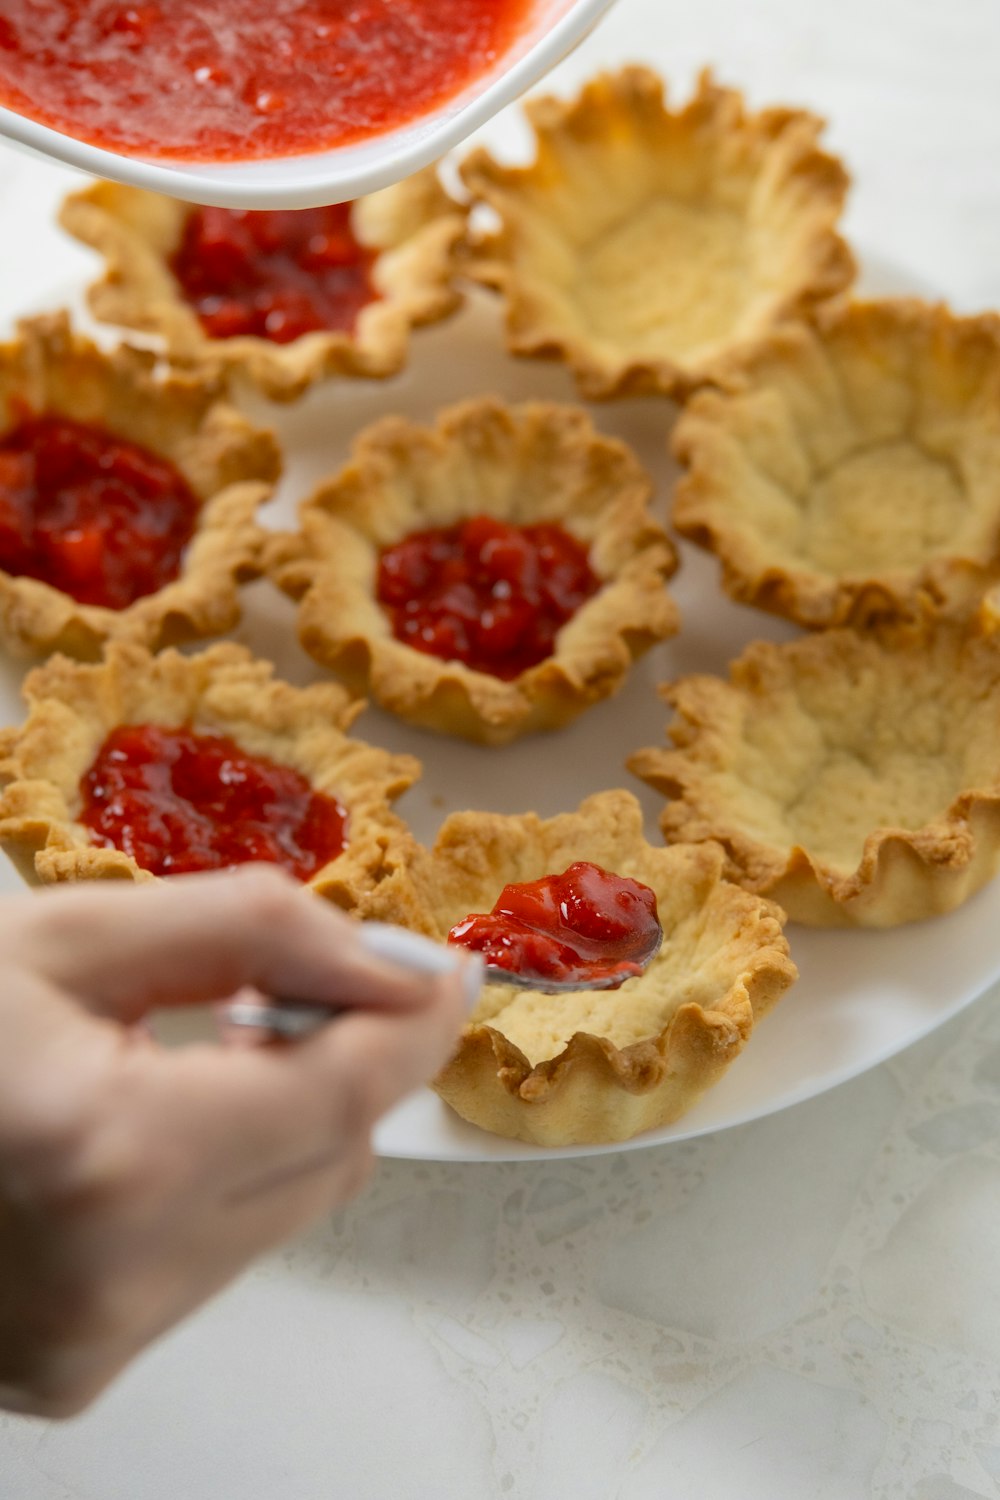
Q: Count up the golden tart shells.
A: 8